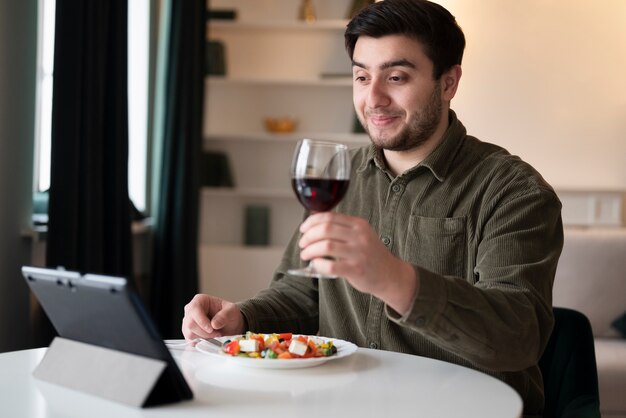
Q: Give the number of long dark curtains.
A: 2